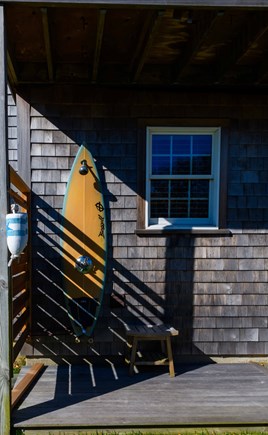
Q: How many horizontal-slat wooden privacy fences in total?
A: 1